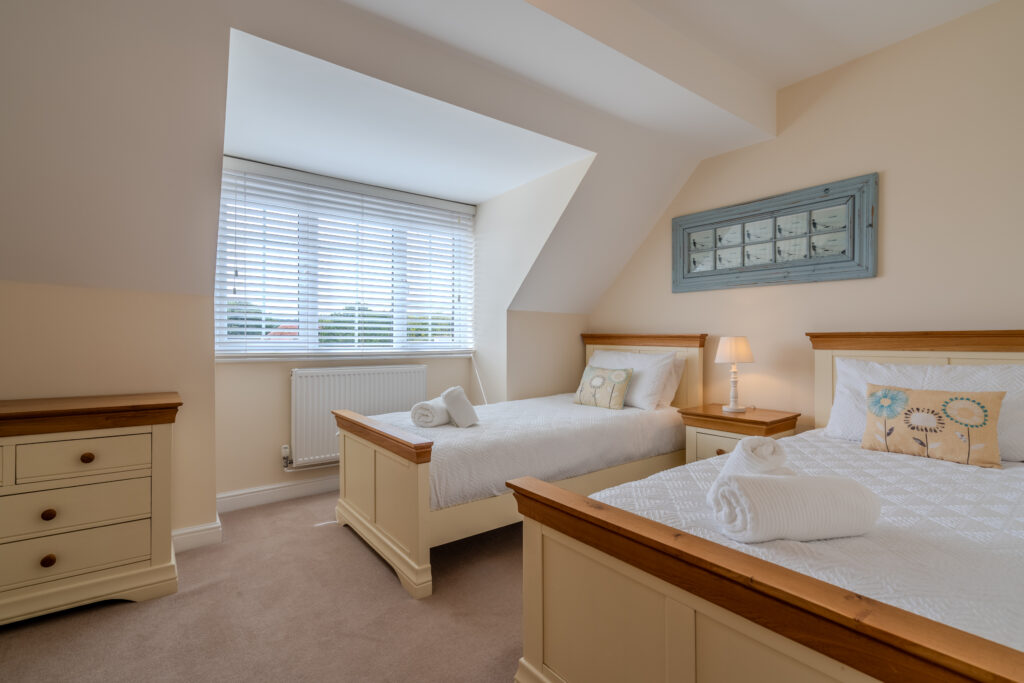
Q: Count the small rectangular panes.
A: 10